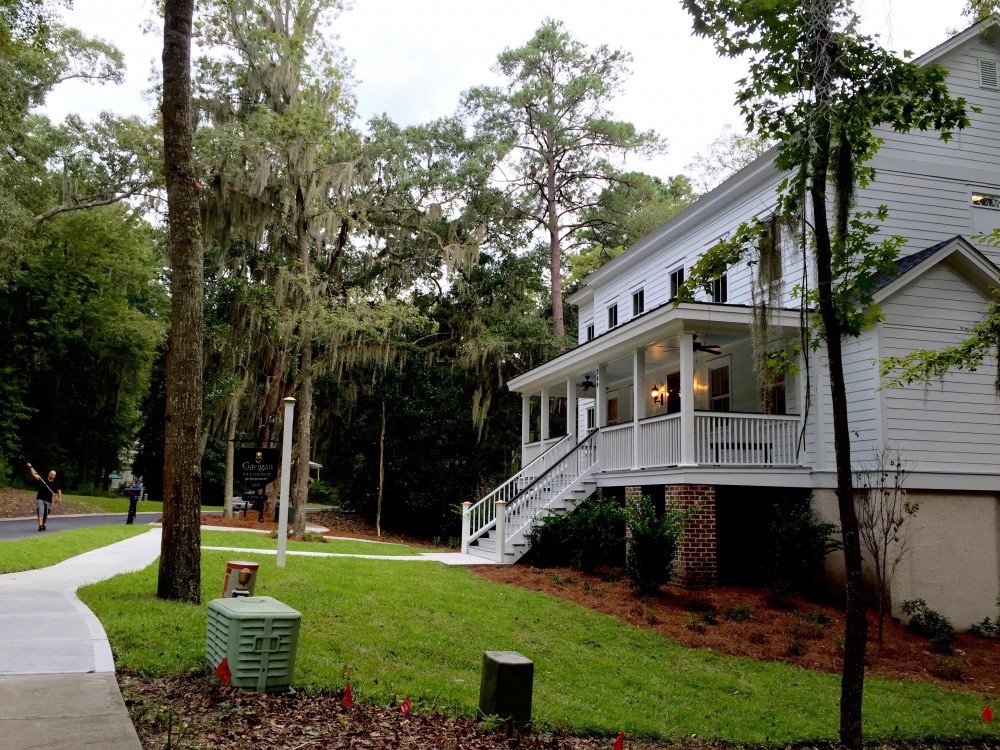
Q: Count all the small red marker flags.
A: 5